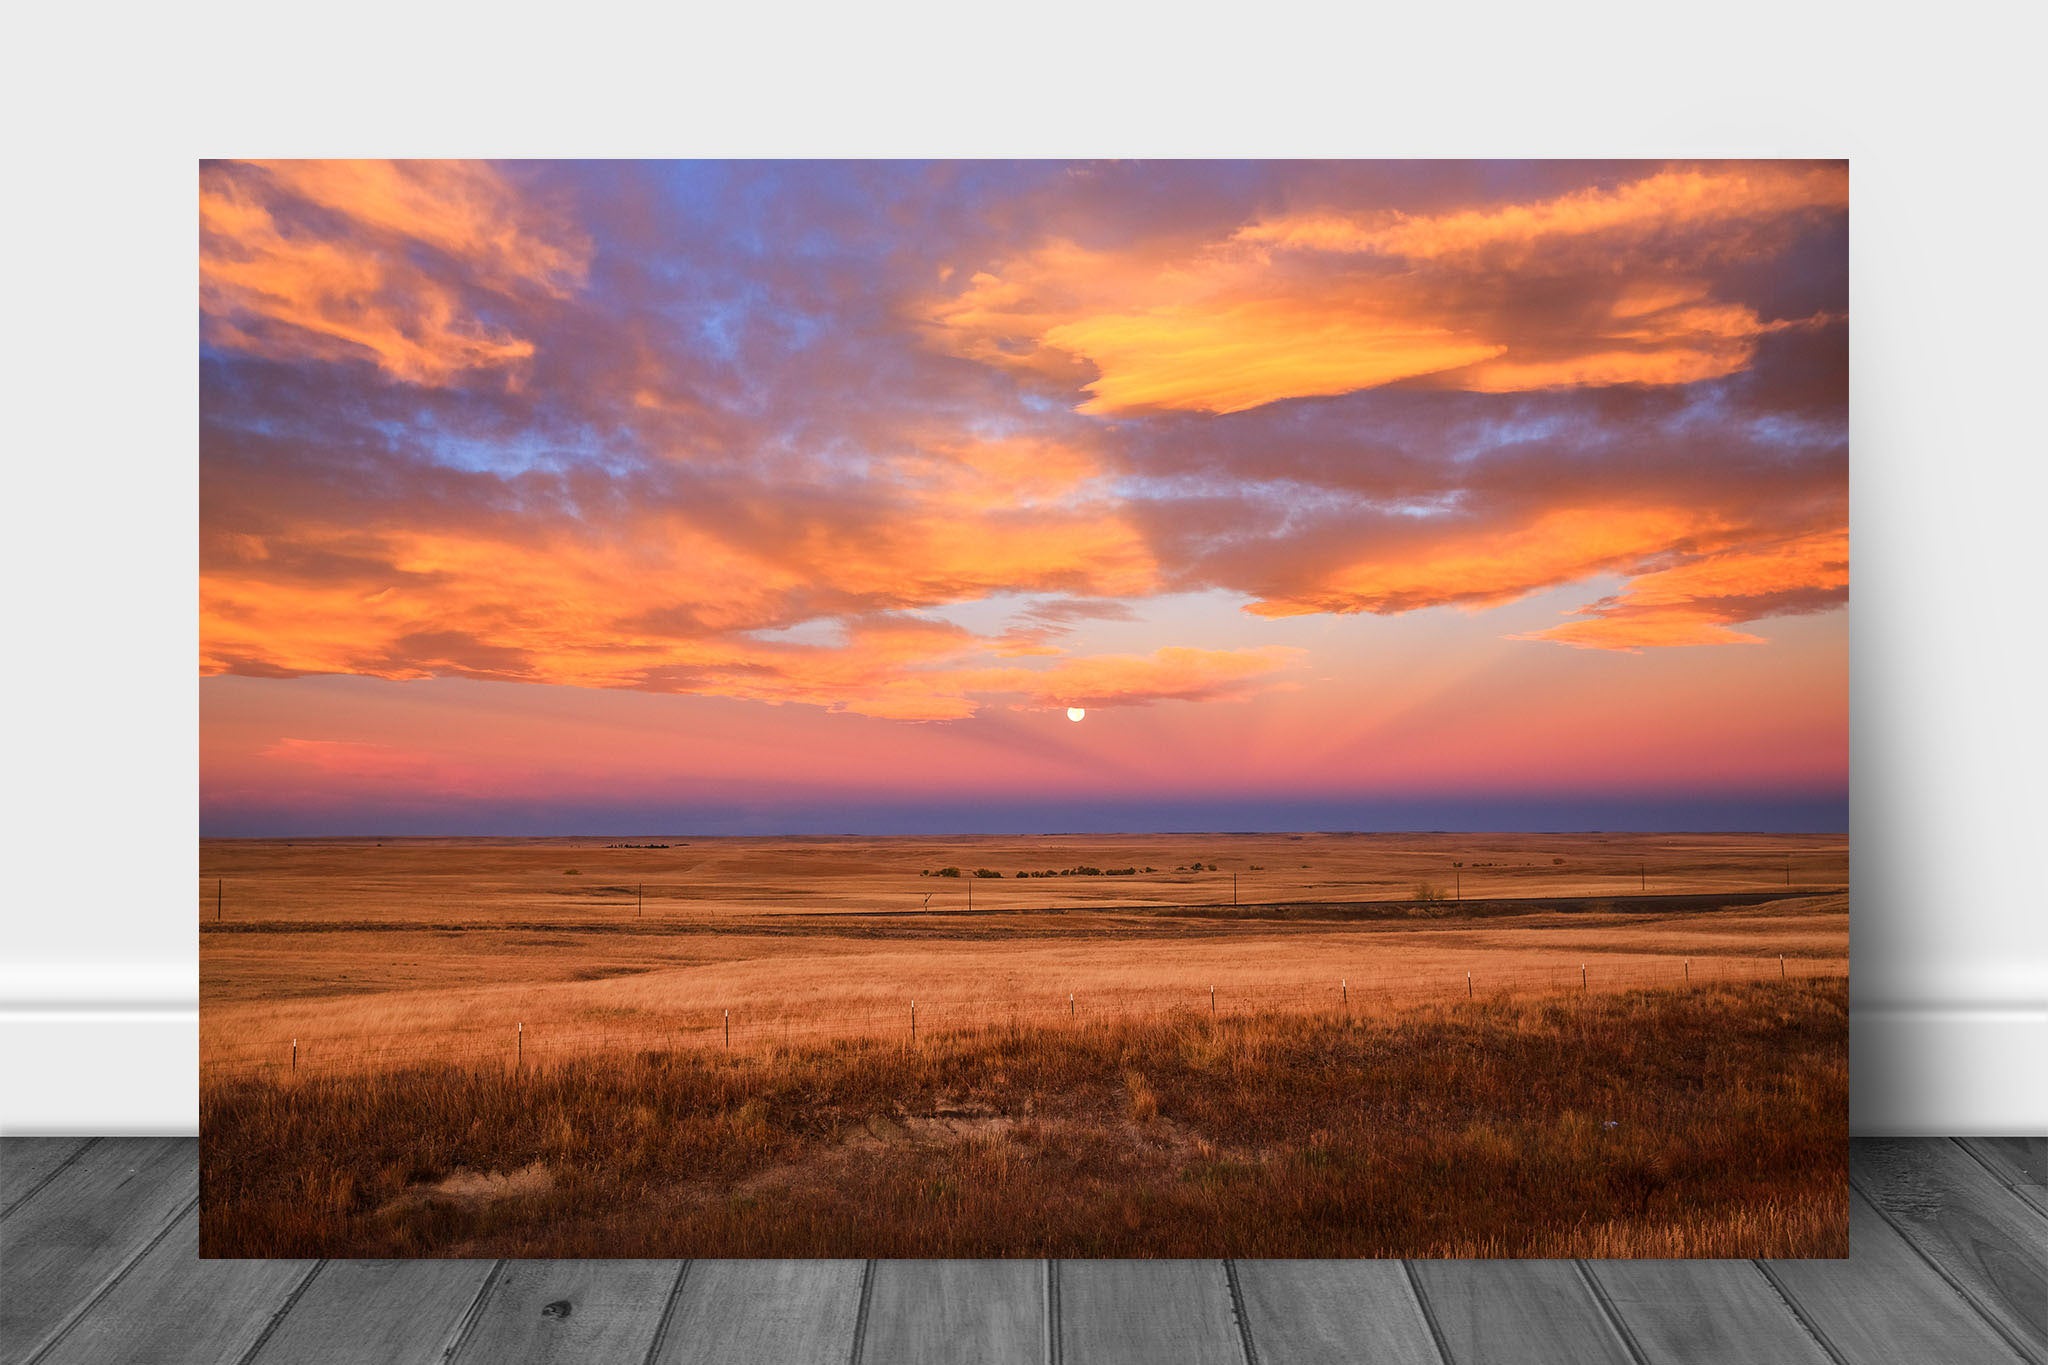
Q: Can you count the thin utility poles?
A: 7